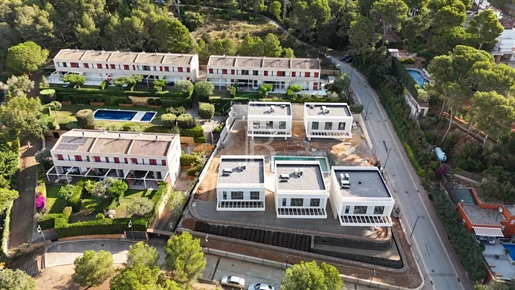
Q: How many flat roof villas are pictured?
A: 5